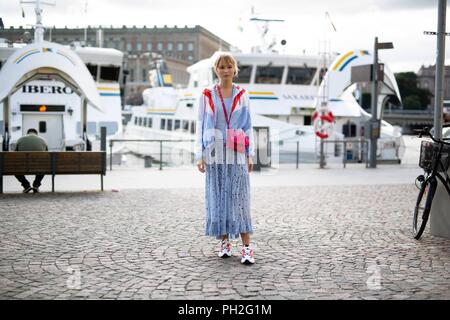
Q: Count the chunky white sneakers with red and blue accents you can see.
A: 2